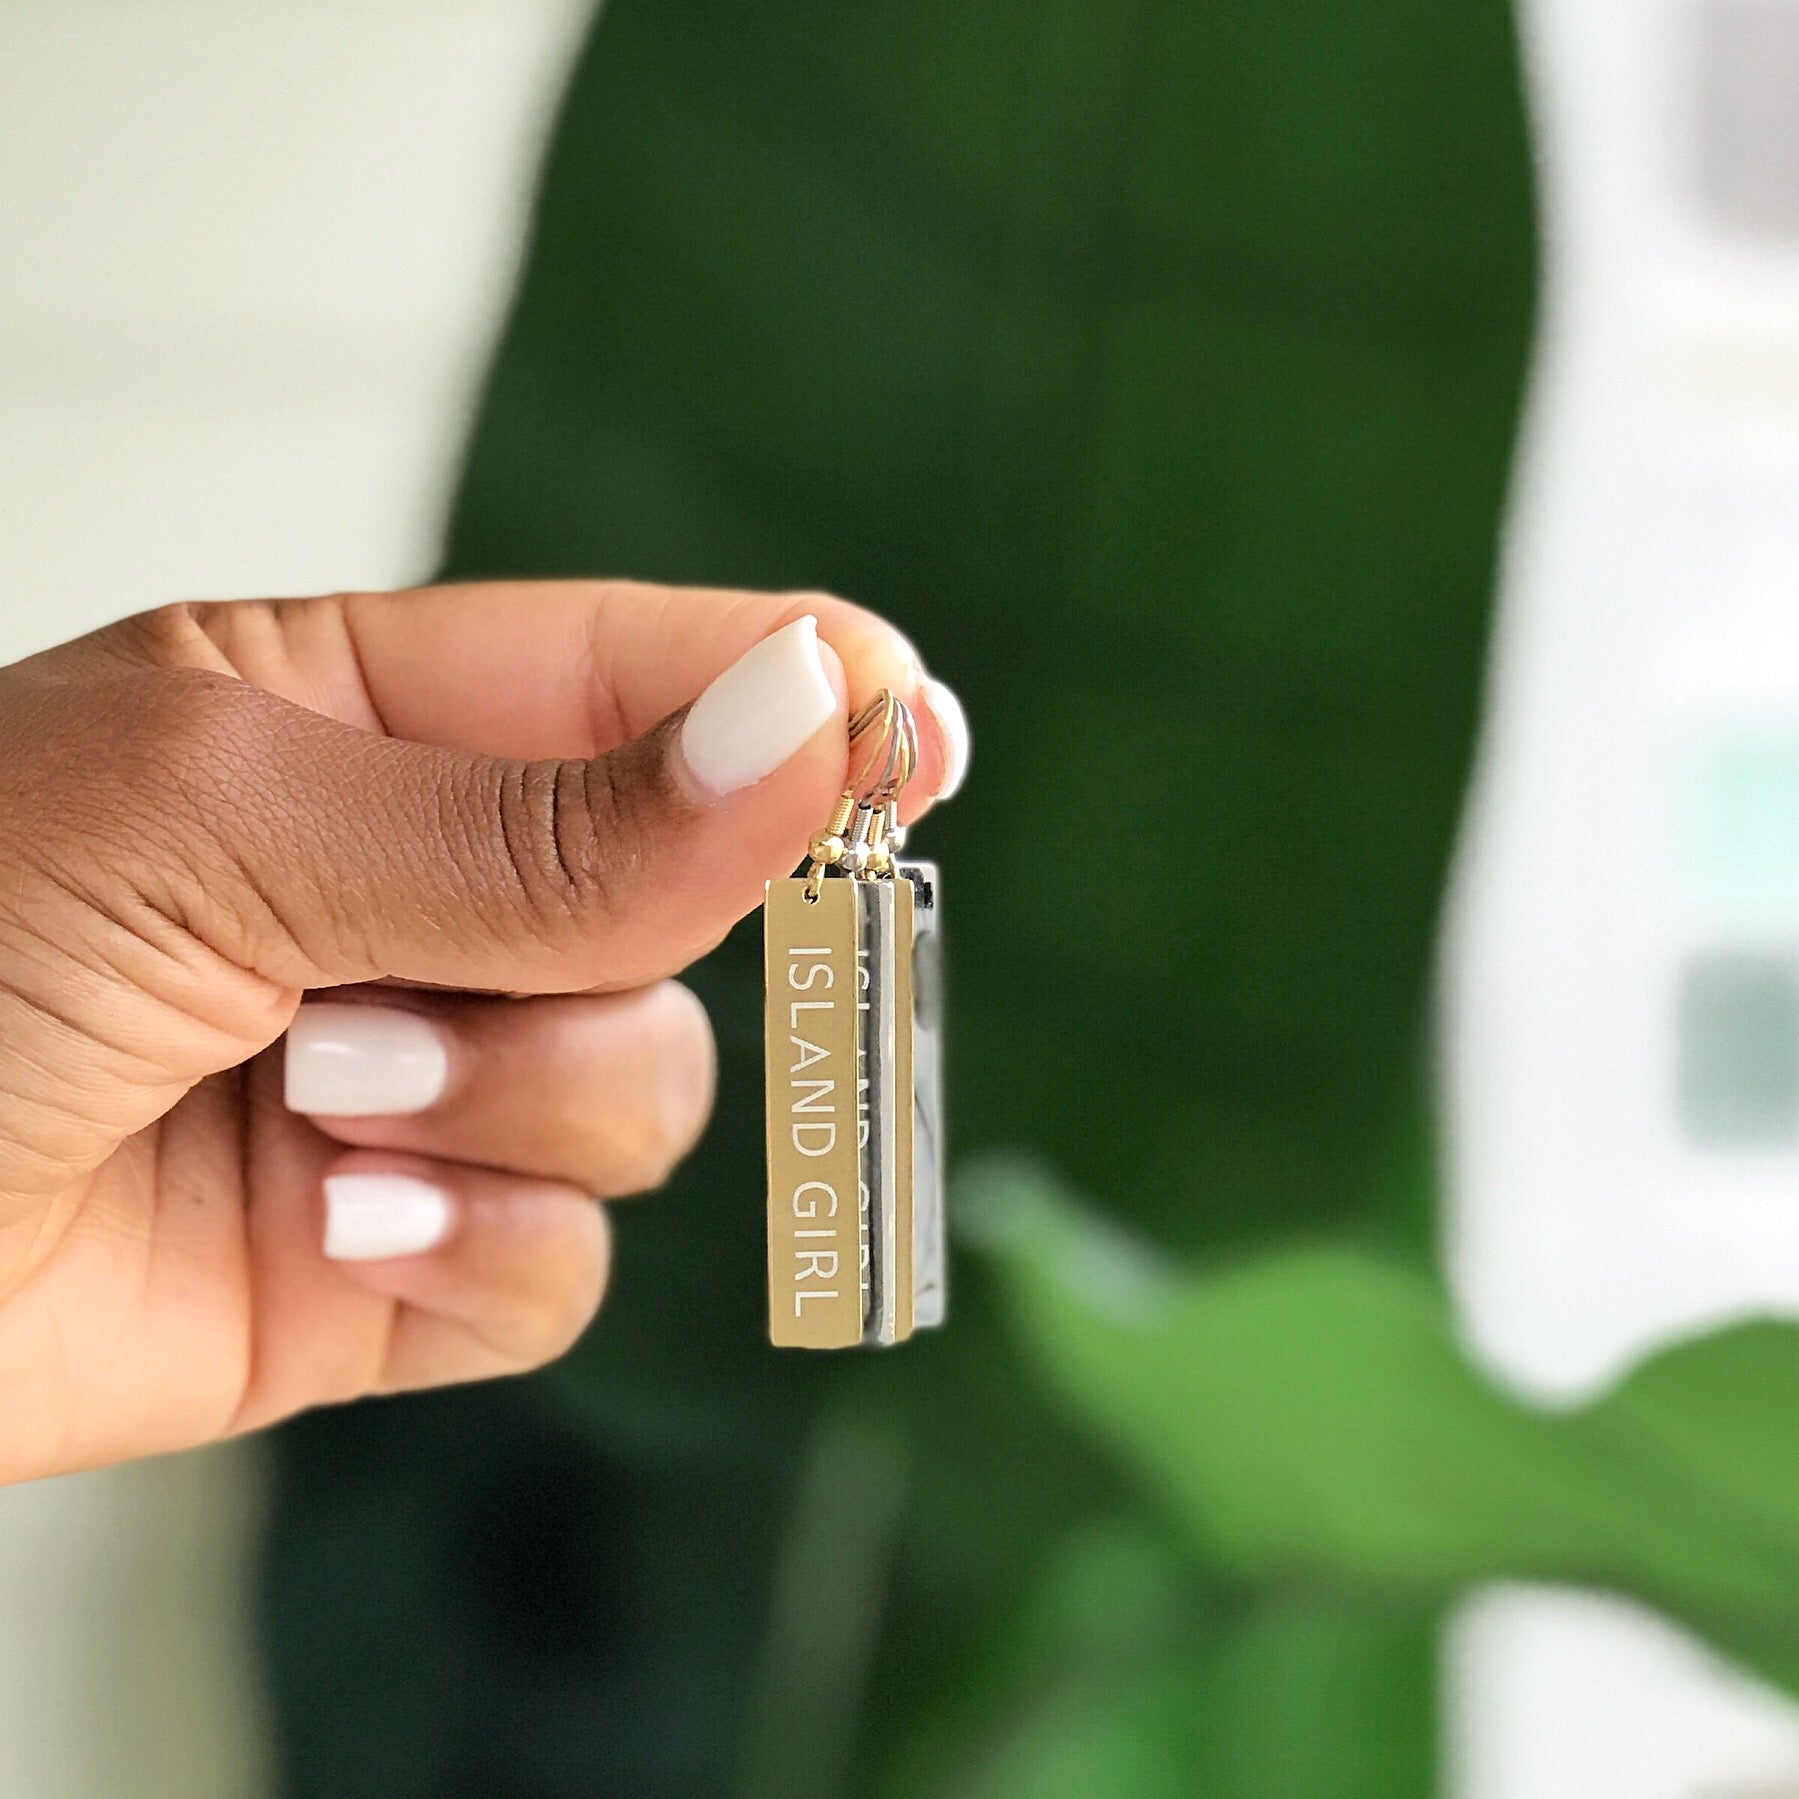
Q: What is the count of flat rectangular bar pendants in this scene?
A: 4